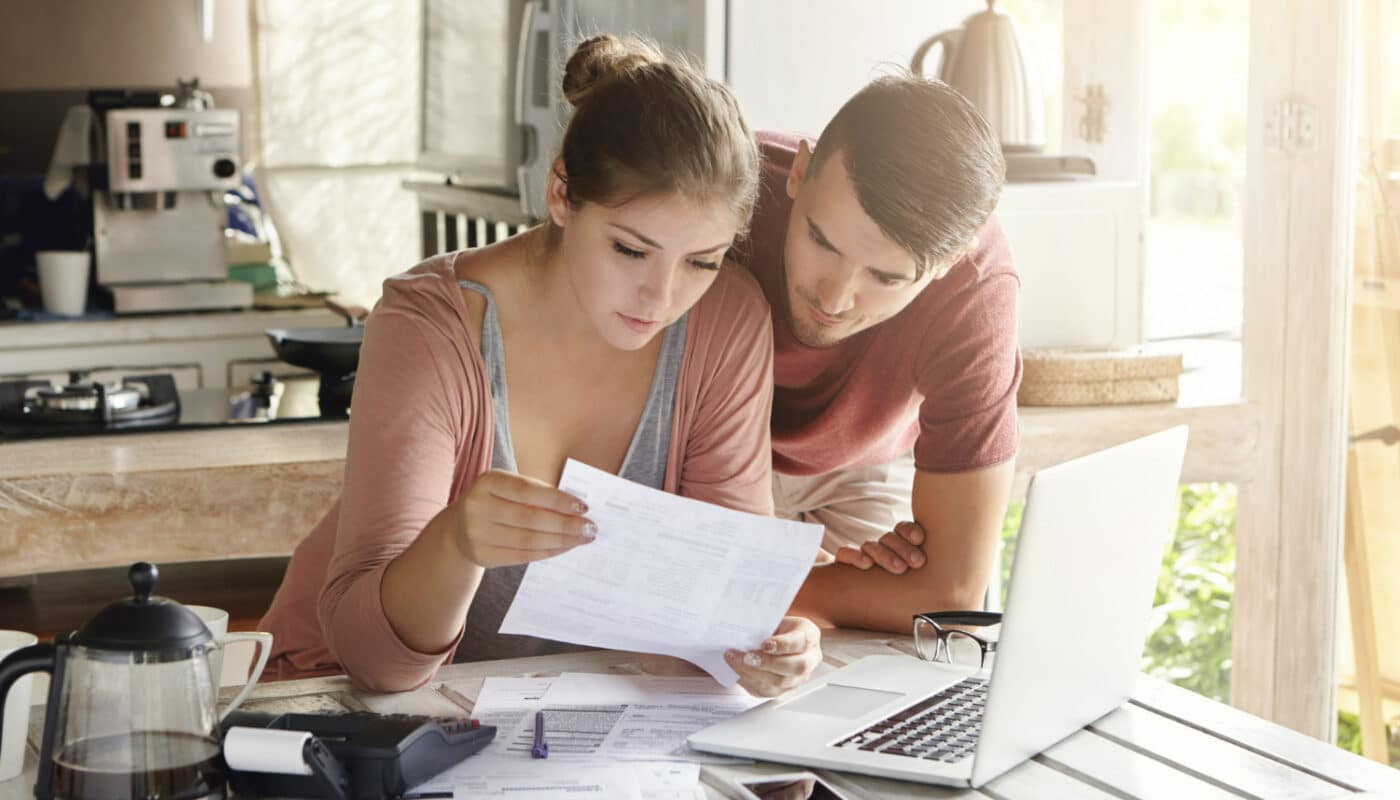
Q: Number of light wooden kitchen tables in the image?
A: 1